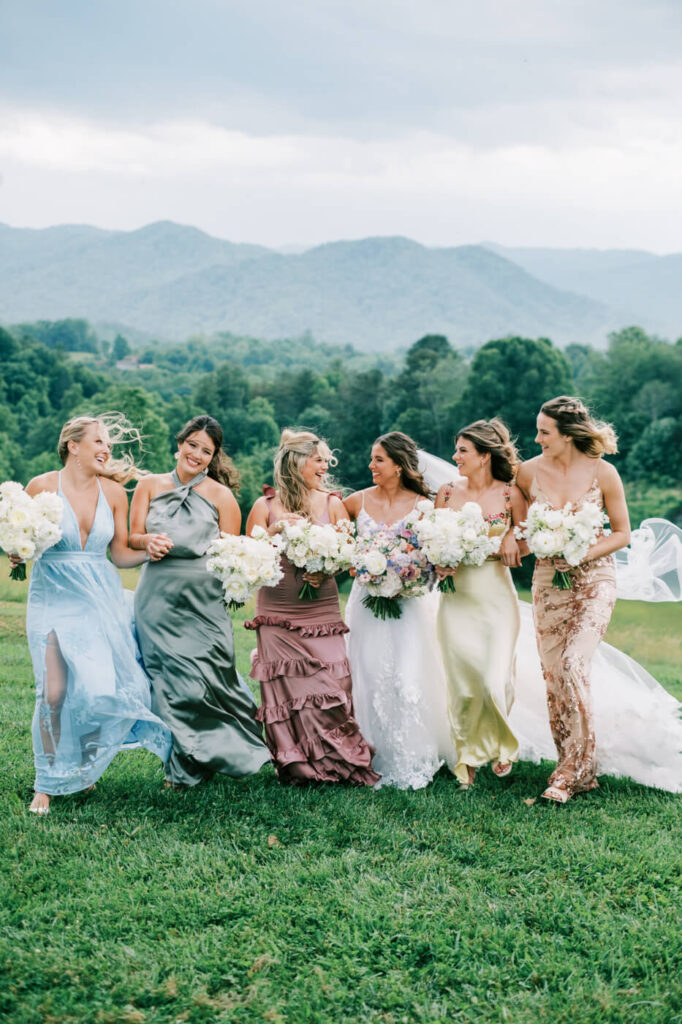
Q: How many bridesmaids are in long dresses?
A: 5